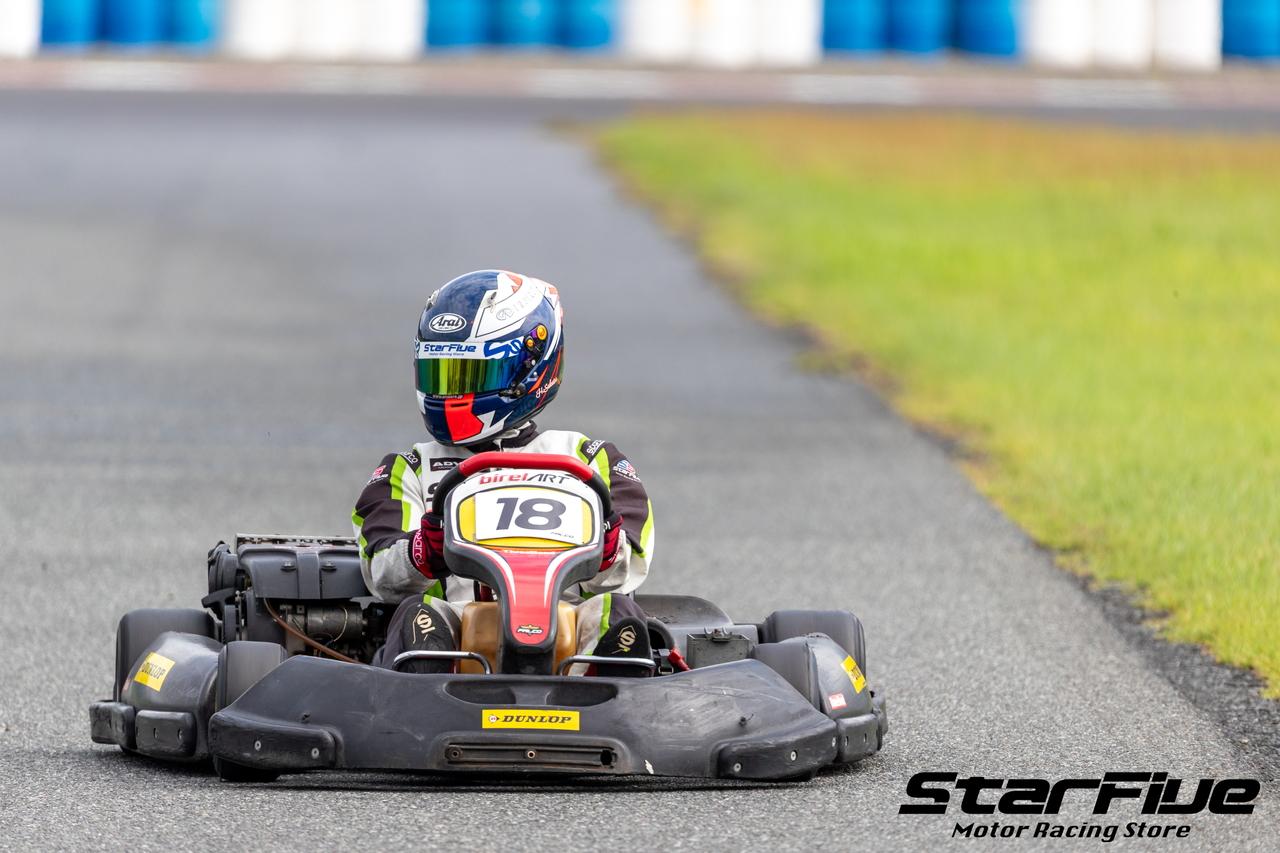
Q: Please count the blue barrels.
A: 10